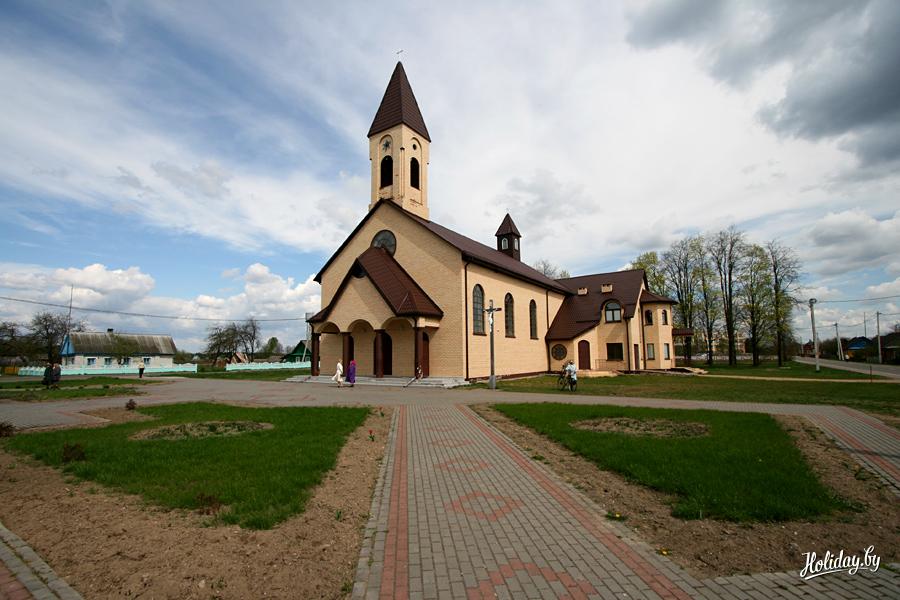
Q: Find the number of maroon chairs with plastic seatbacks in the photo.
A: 0